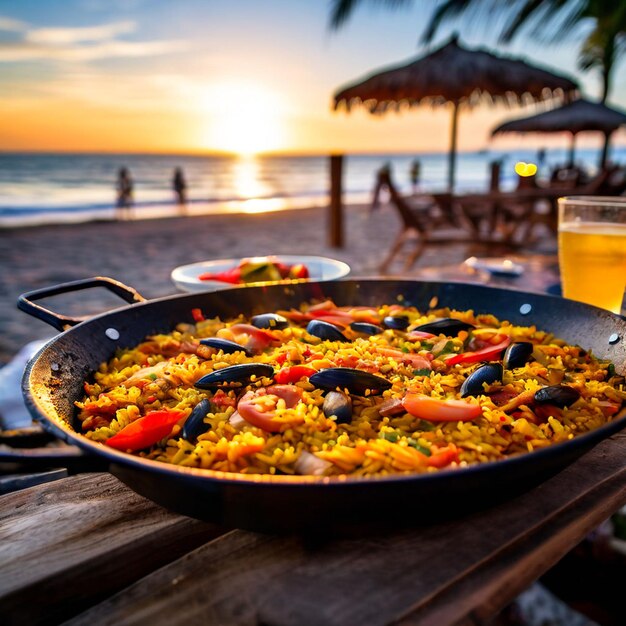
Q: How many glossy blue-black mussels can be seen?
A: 13